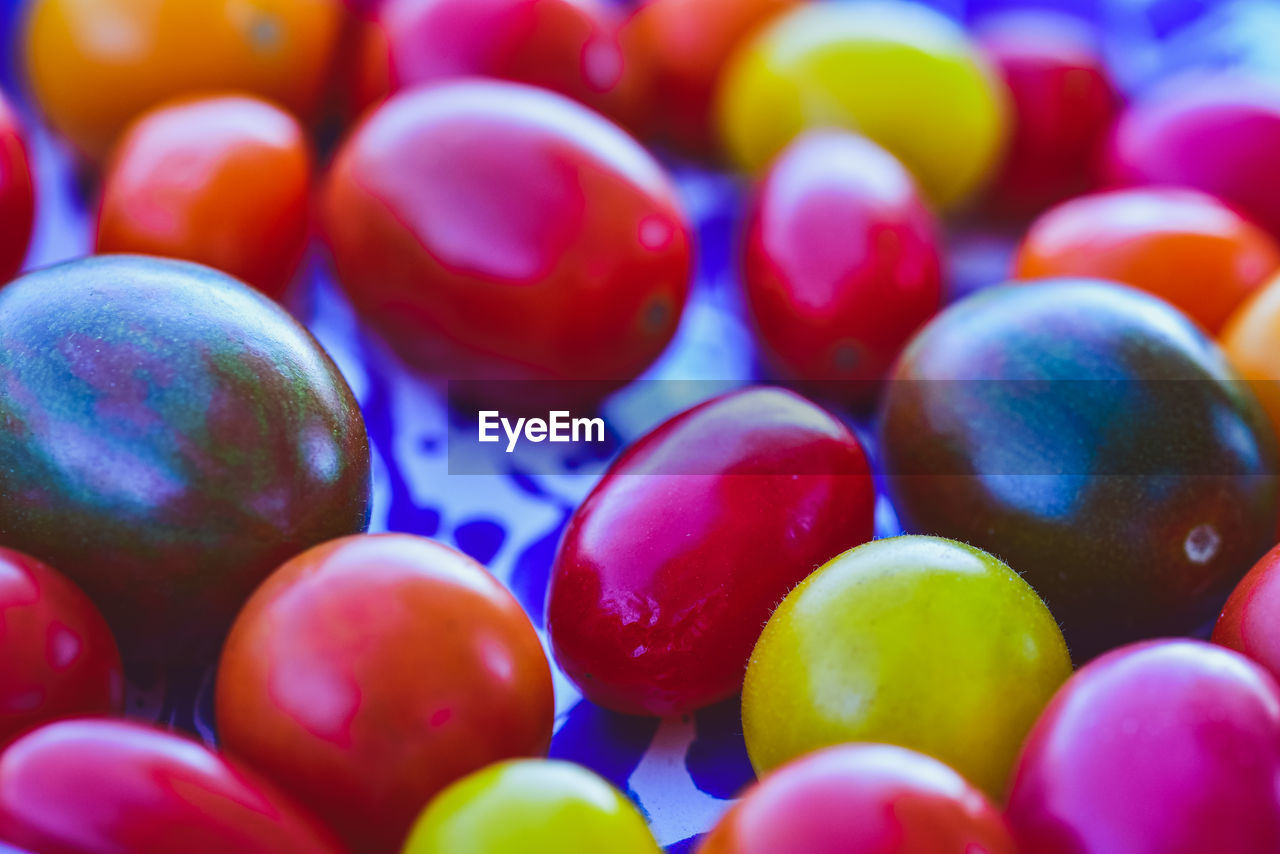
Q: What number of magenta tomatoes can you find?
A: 2